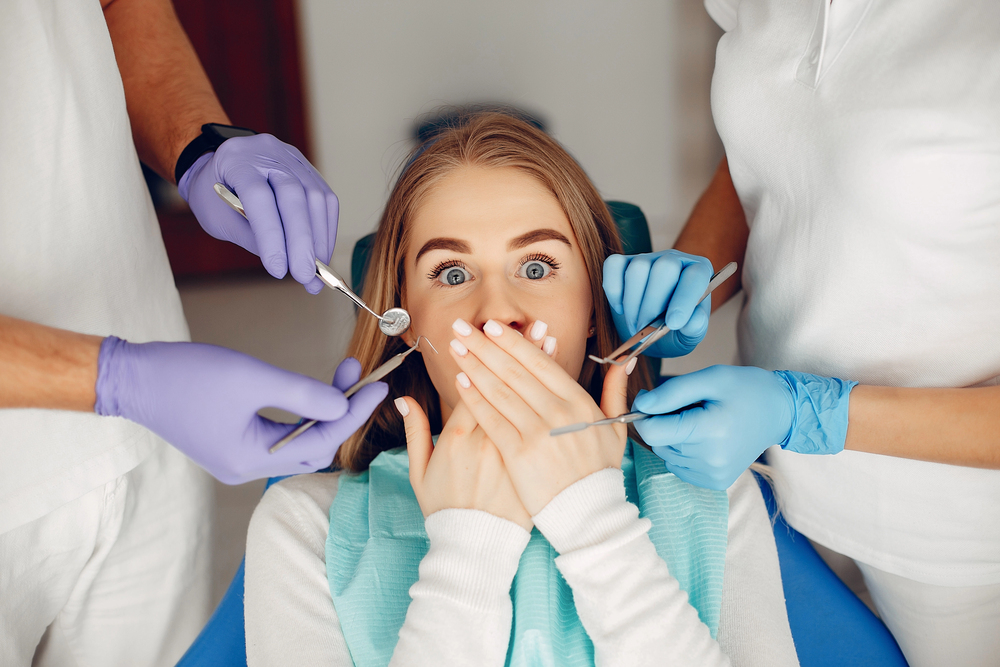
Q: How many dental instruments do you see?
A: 4